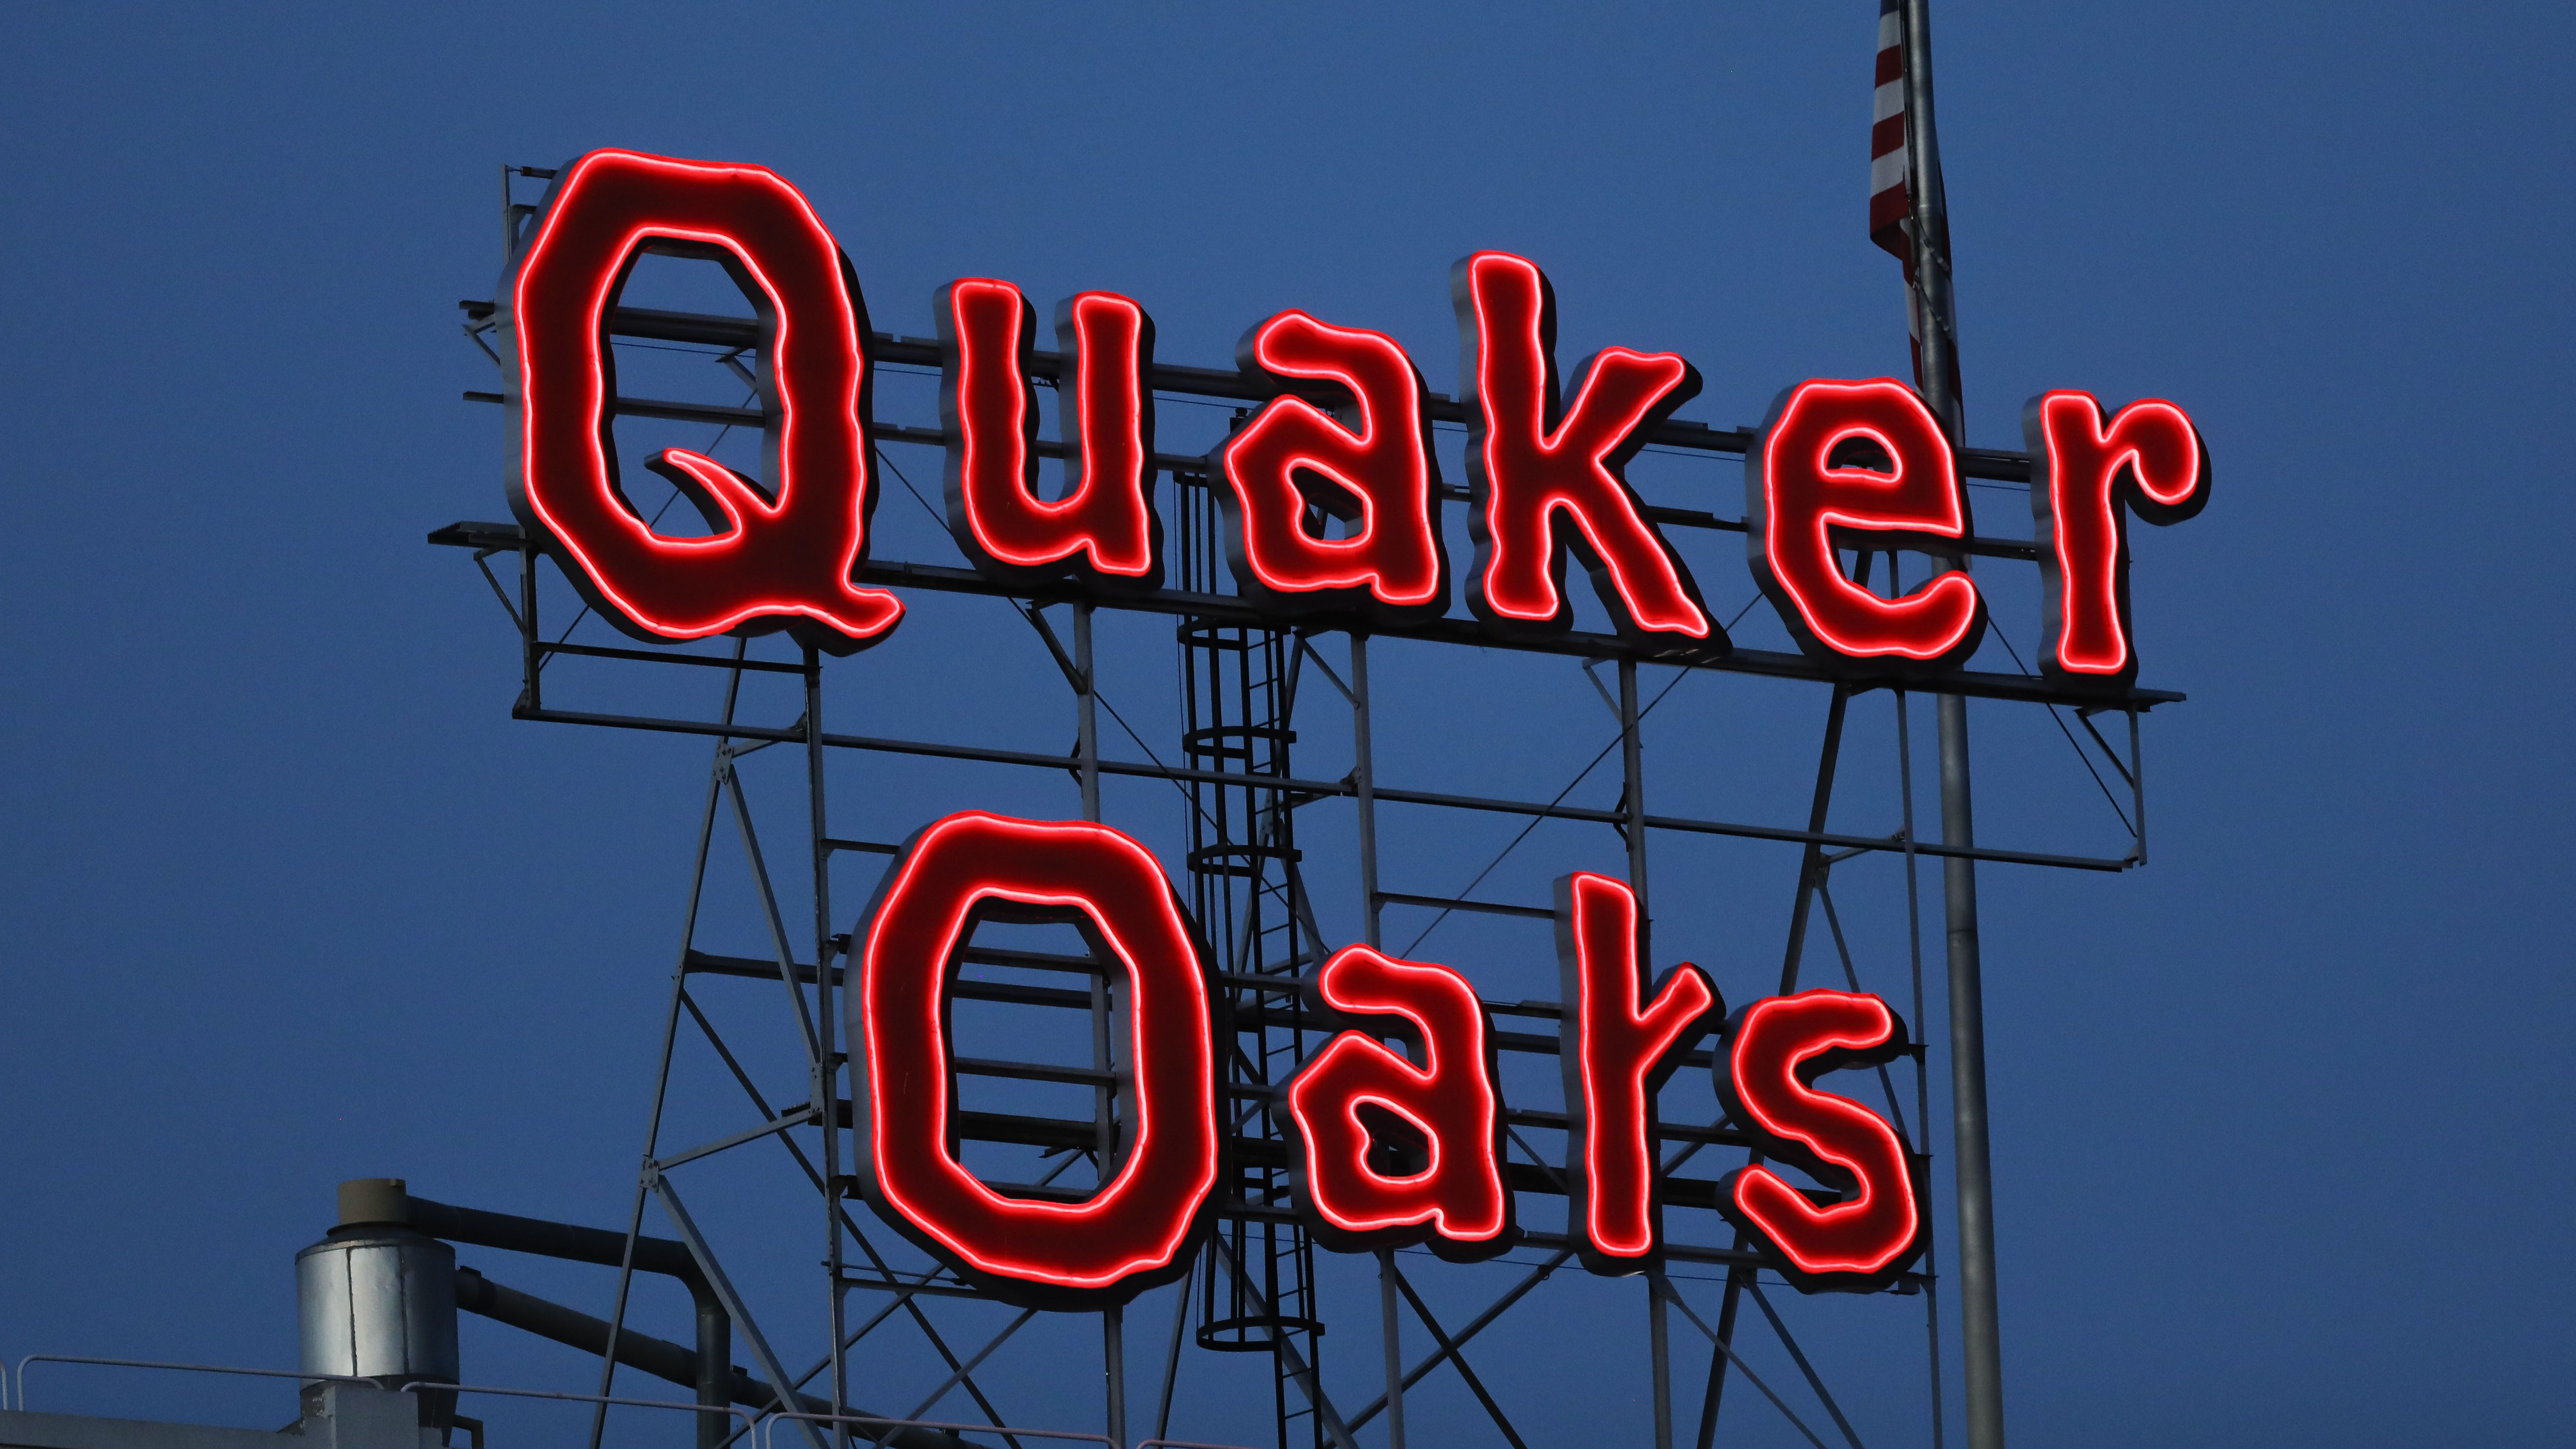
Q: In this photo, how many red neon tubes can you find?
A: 15